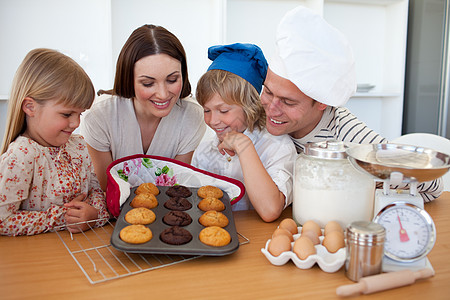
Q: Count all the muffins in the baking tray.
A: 12